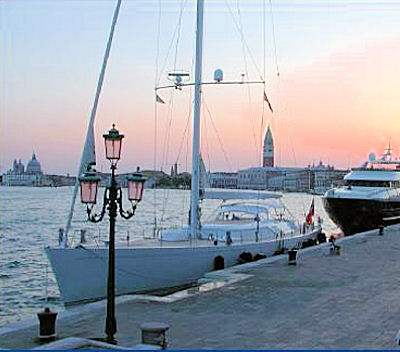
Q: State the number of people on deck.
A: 0